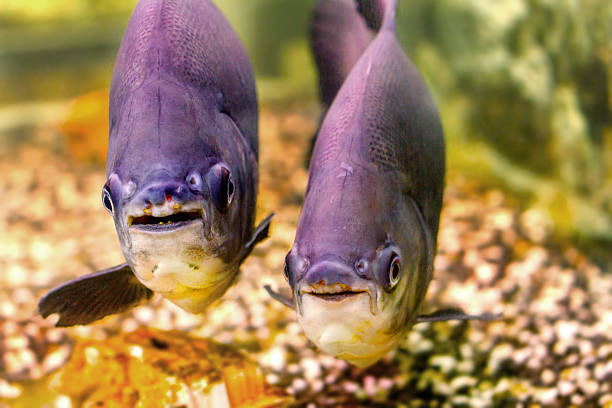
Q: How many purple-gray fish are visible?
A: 2